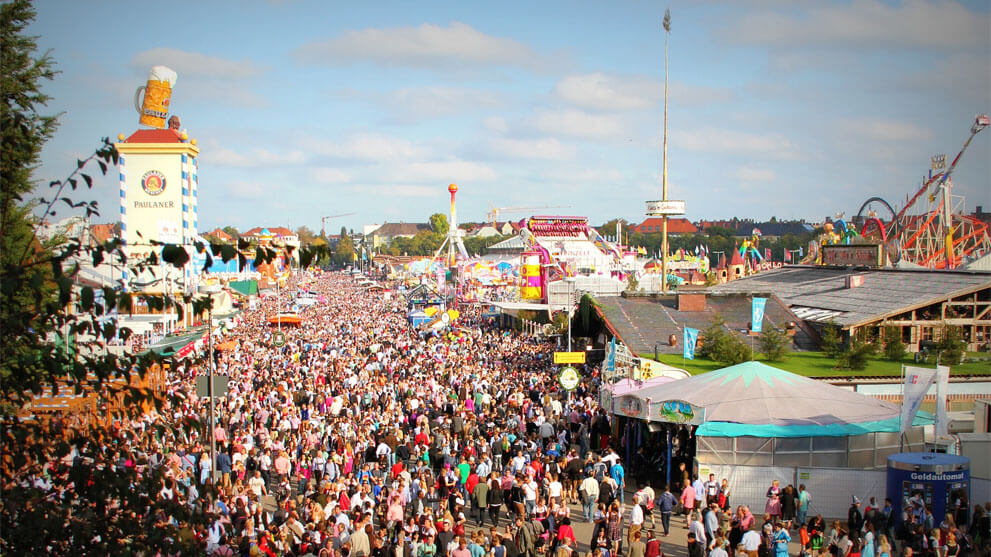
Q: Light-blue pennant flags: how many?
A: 3